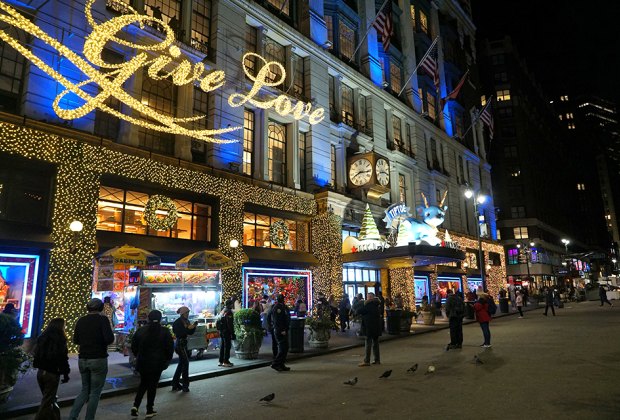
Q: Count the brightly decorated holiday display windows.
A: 5